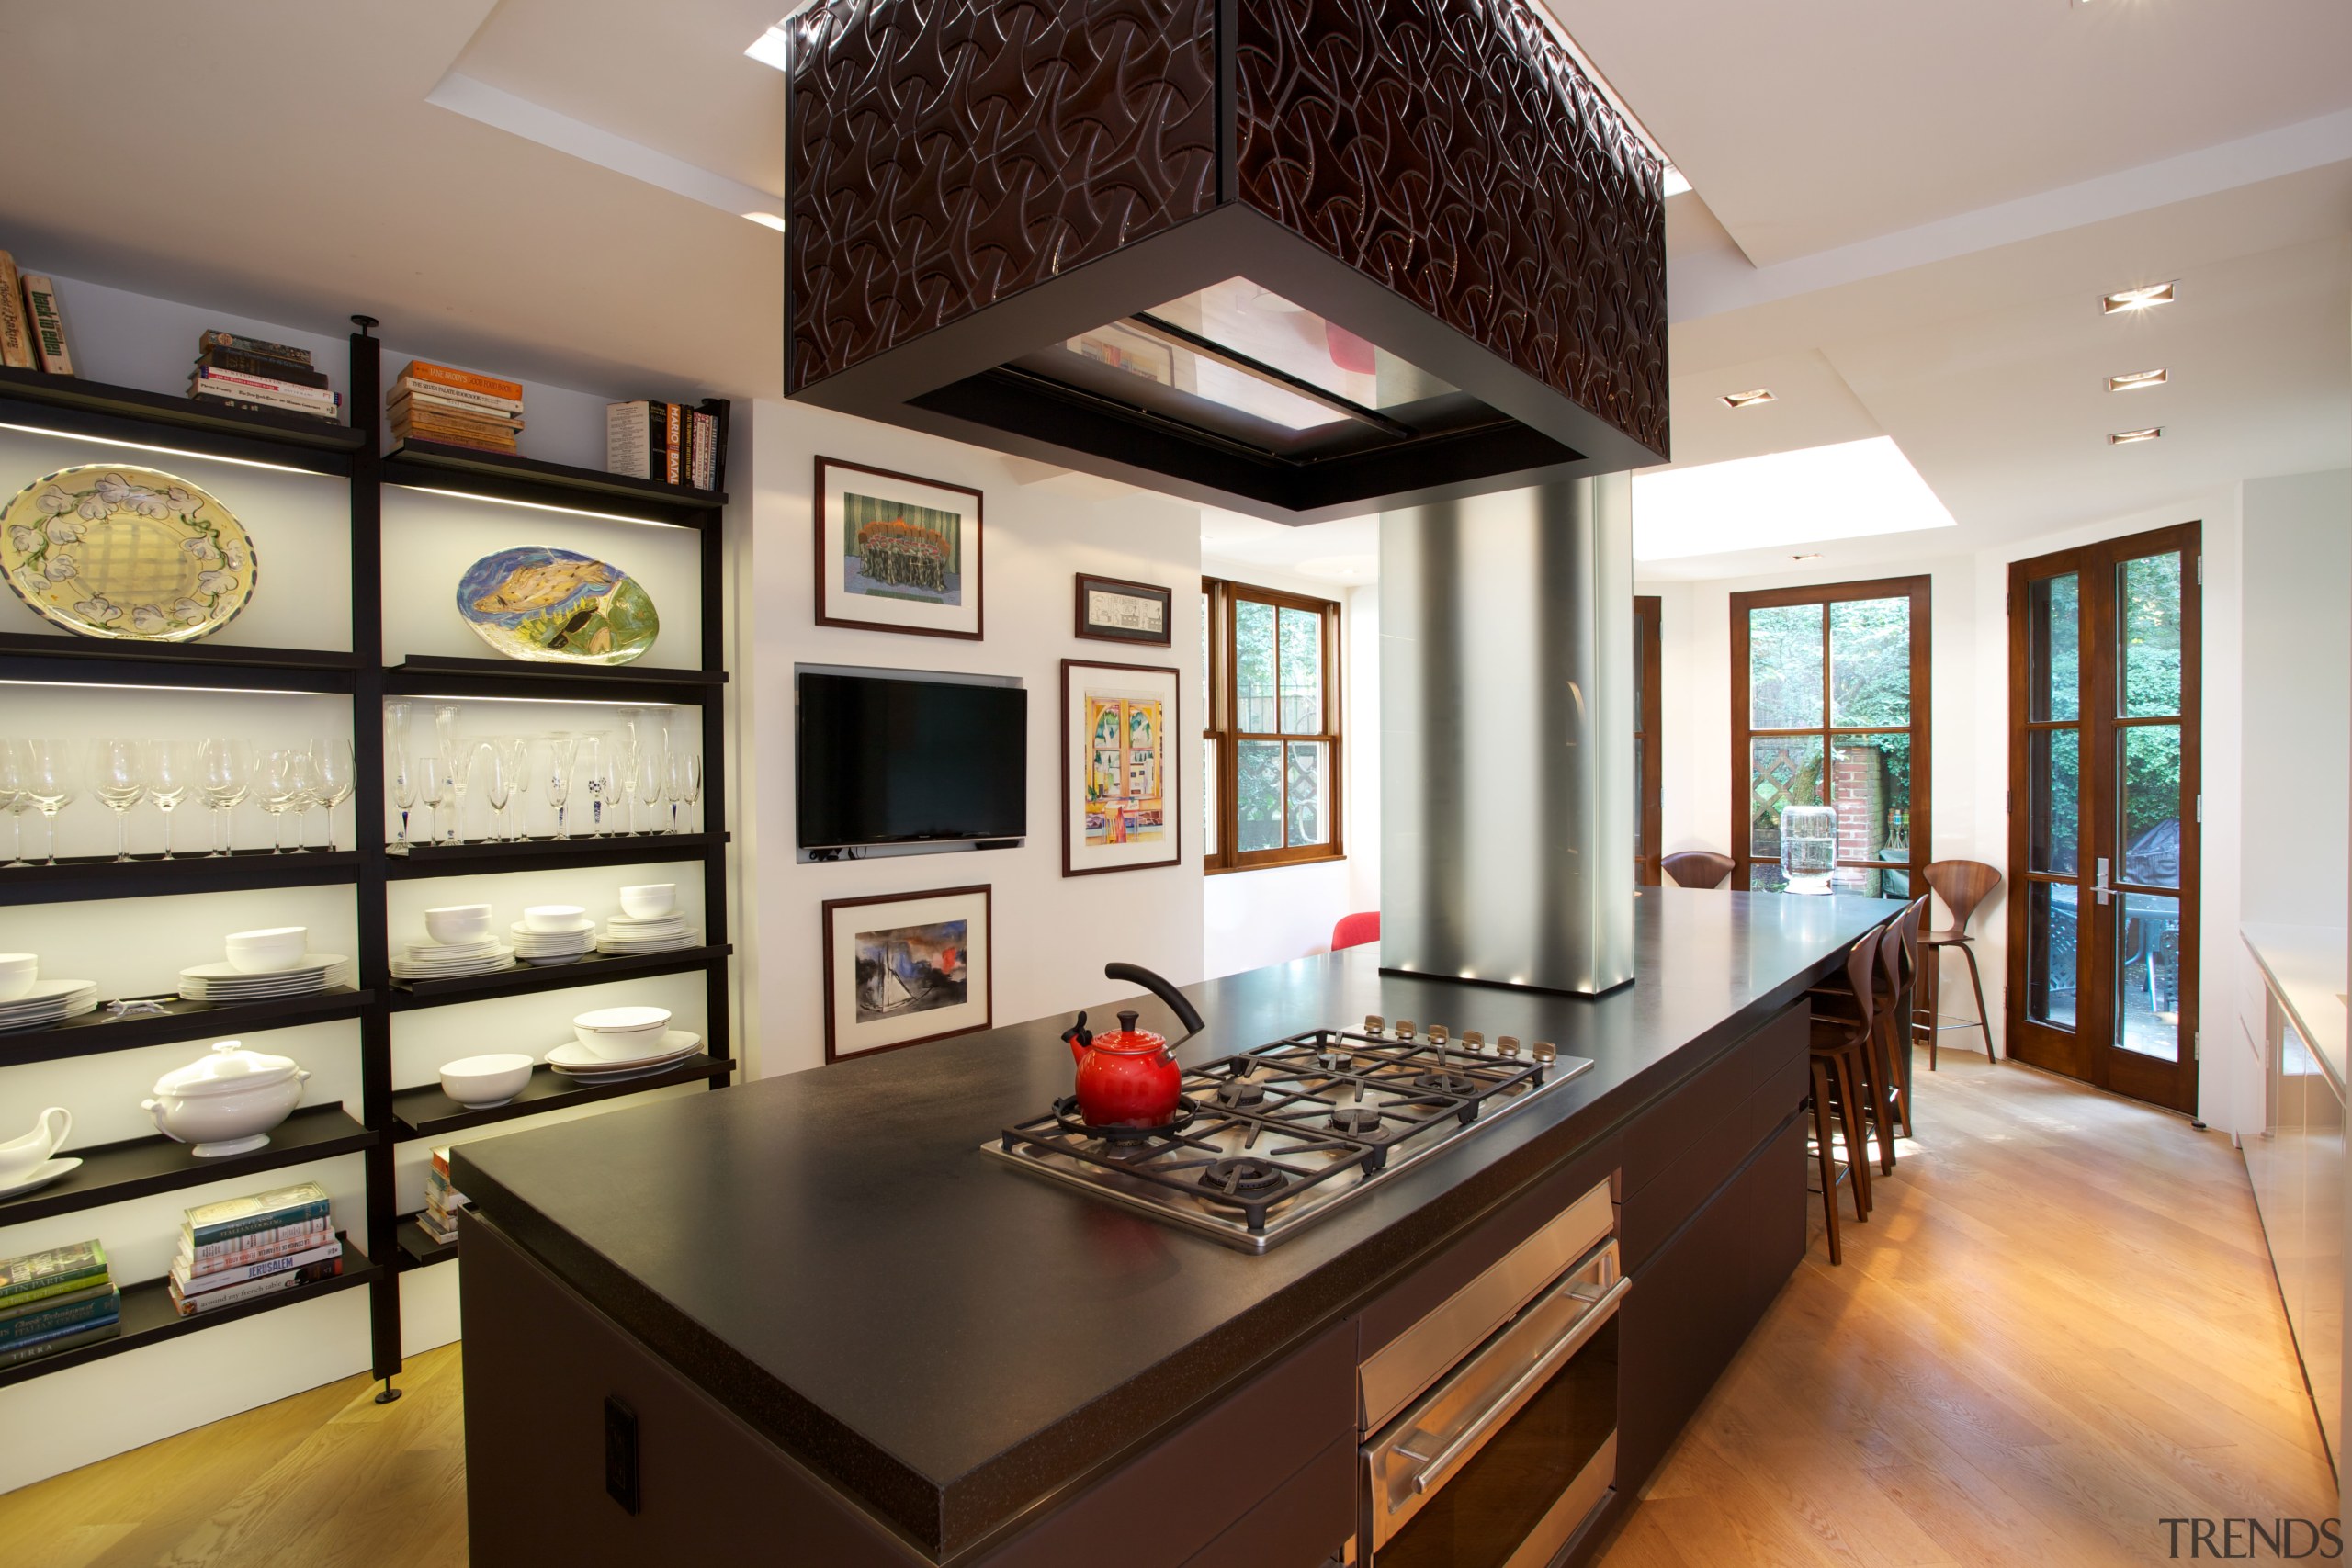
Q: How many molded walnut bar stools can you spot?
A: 5